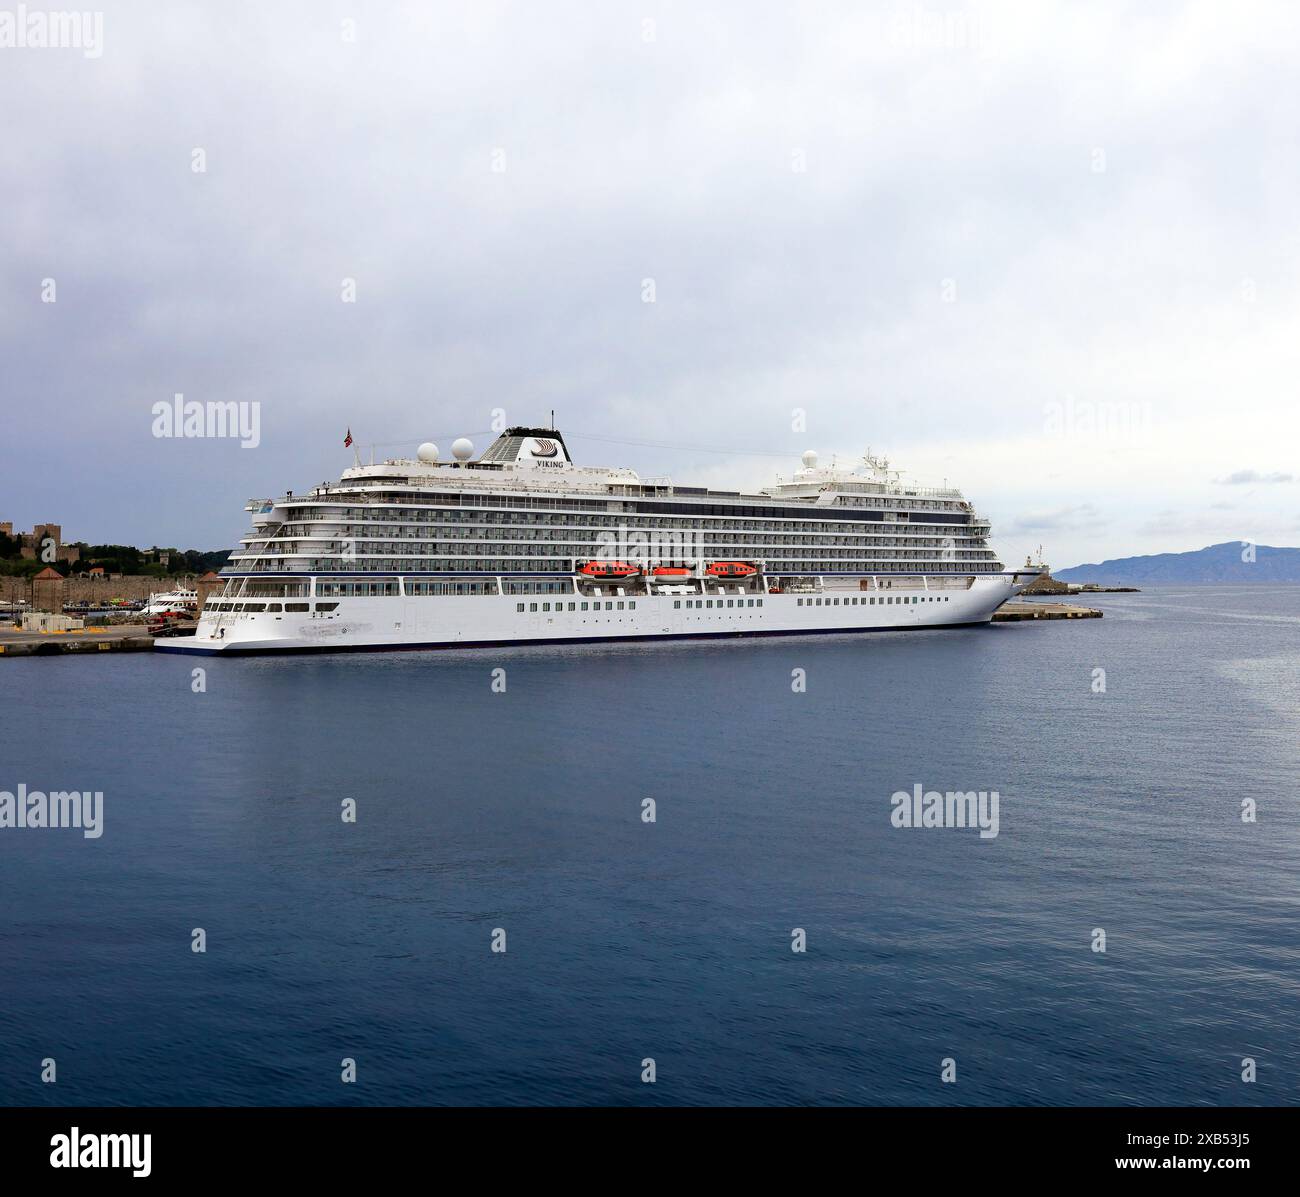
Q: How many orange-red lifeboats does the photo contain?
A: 3